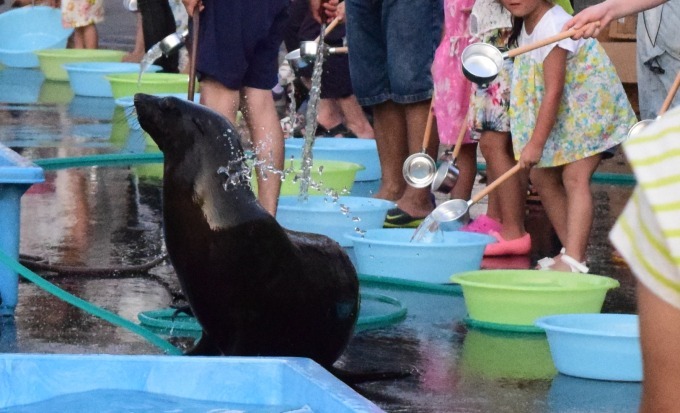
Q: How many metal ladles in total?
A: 8